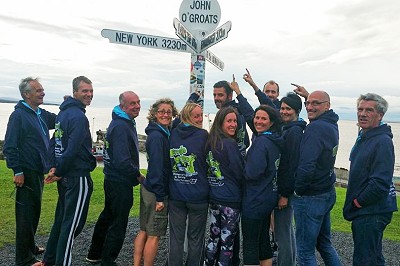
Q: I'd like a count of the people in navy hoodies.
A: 12